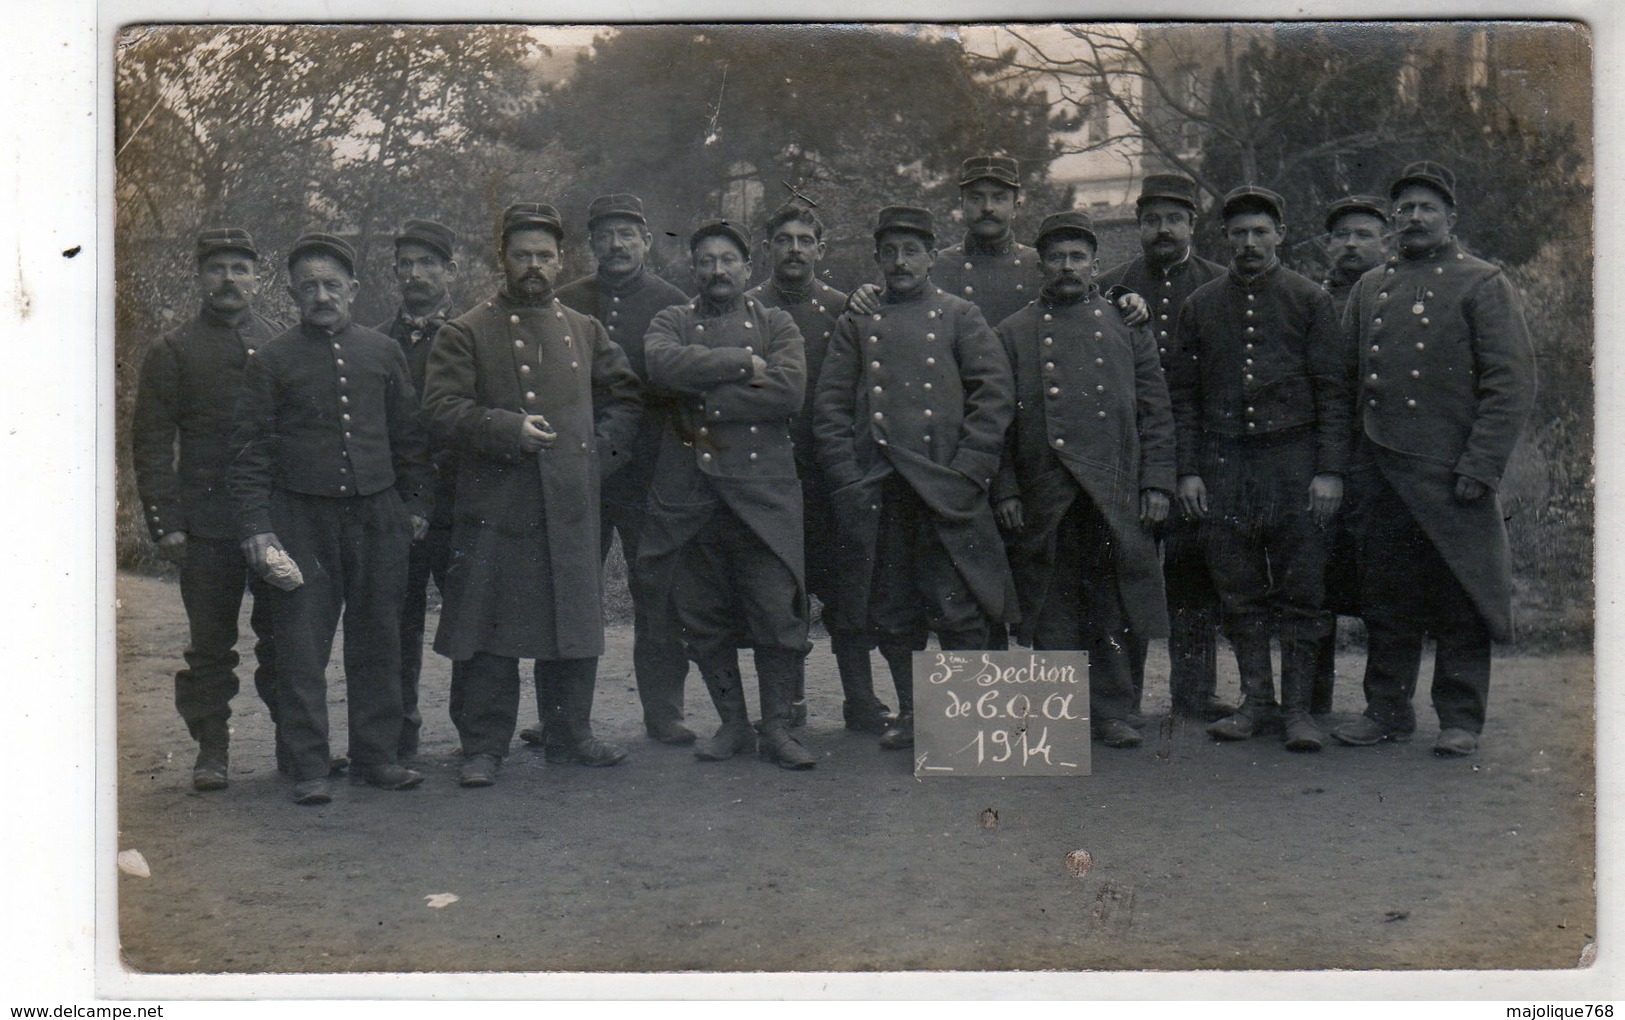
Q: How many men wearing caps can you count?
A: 13